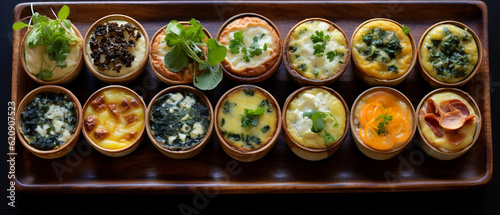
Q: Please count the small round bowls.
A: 14